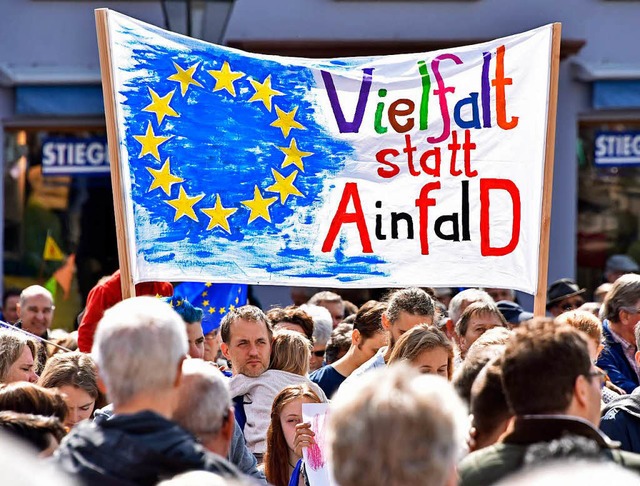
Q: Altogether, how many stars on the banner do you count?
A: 12